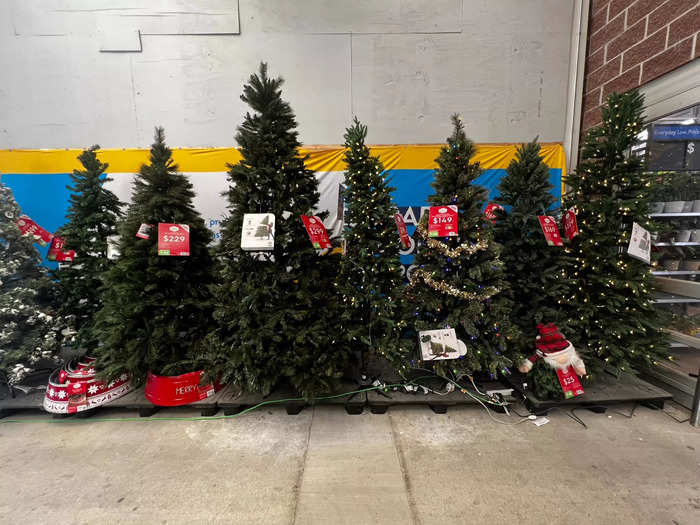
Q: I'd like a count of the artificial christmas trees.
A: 8